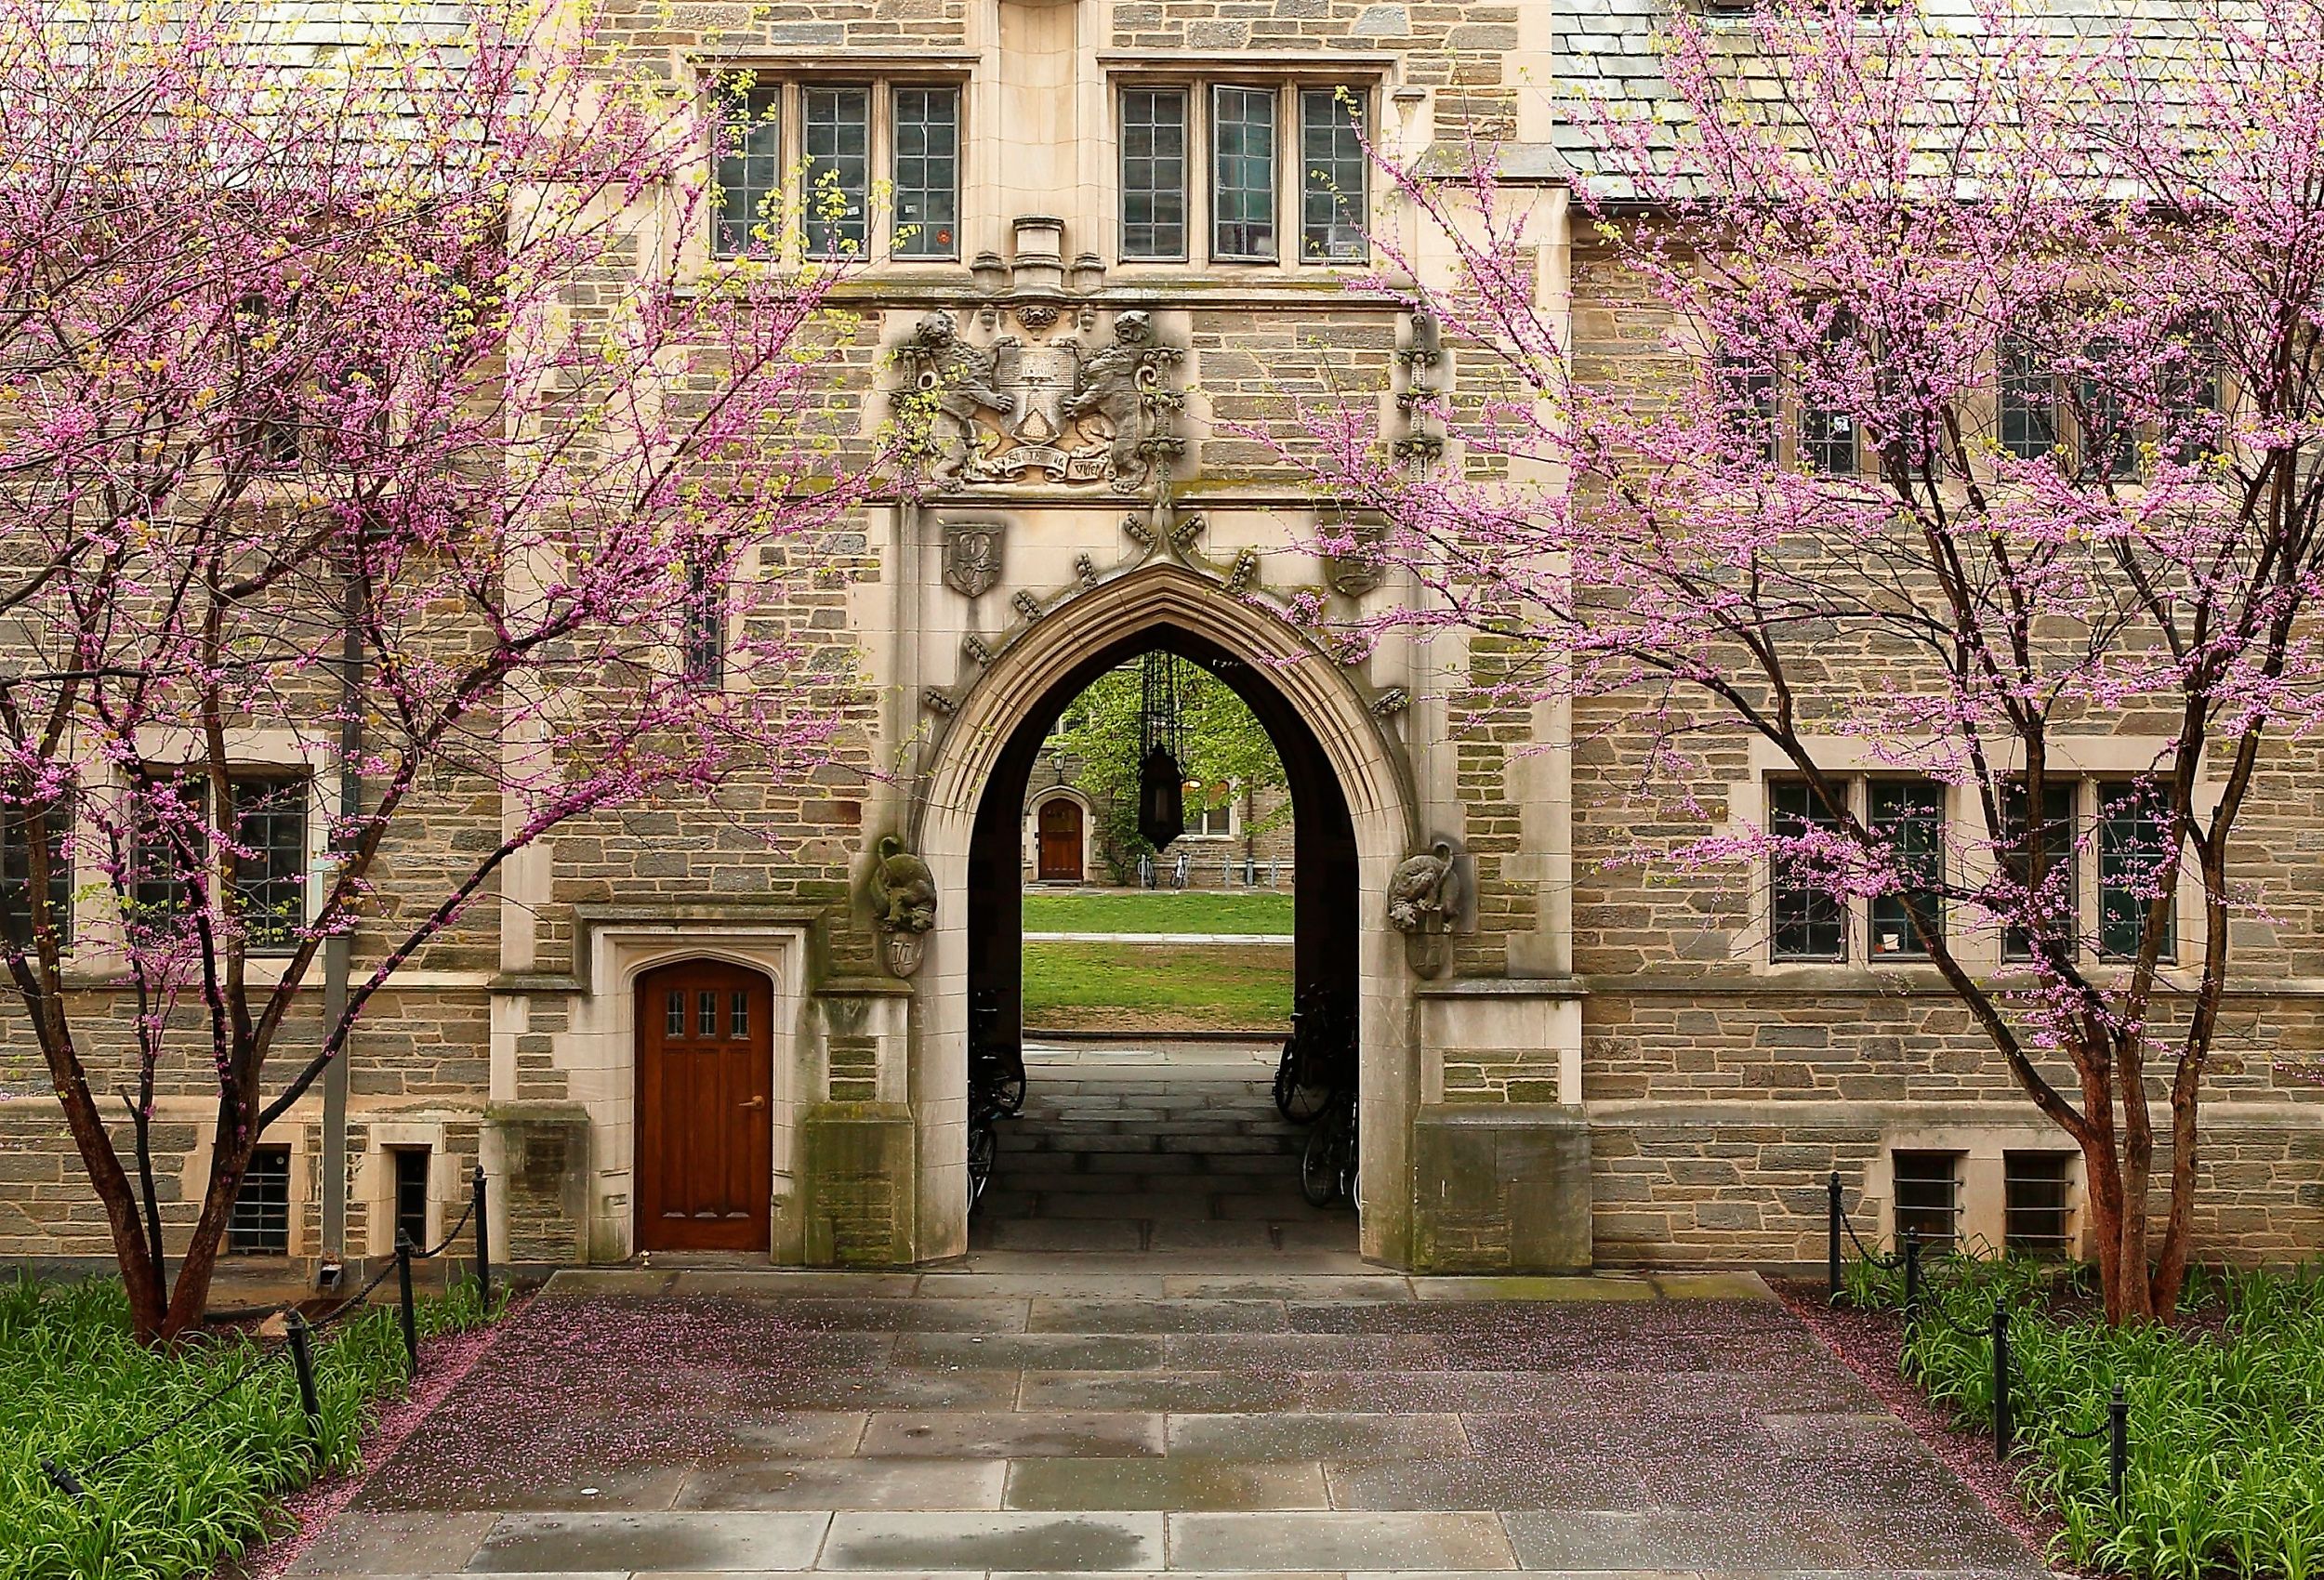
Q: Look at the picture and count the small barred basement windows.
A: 4